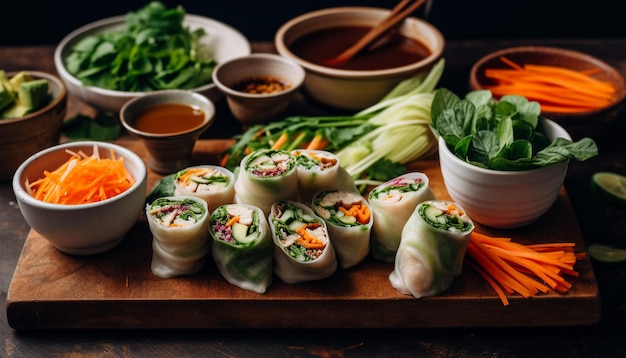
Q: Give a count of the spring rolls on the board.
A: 9